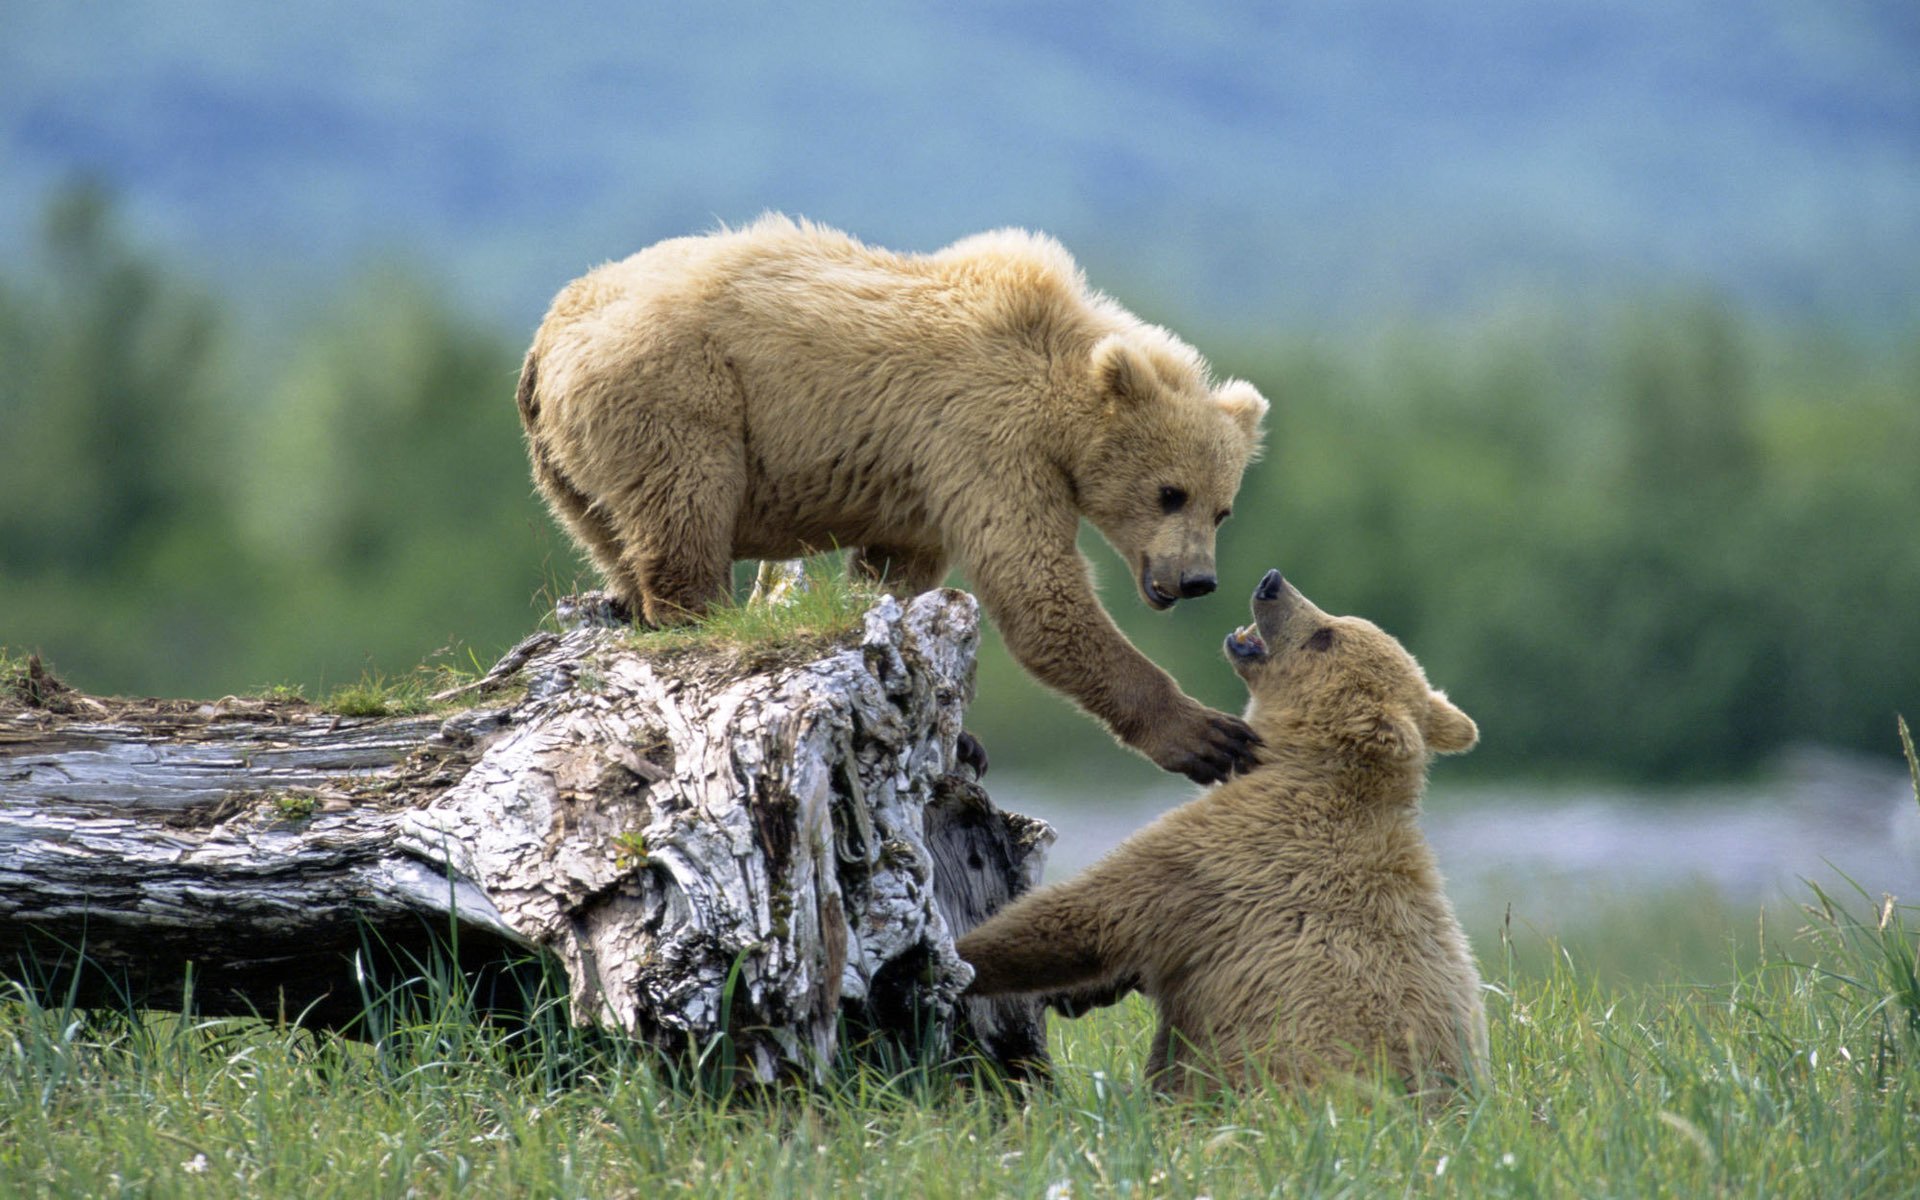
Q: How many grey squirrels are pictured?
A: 0